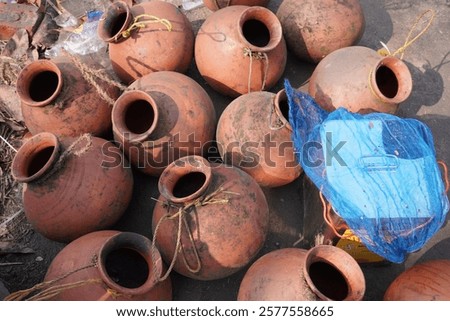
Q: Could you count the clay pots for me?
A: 13